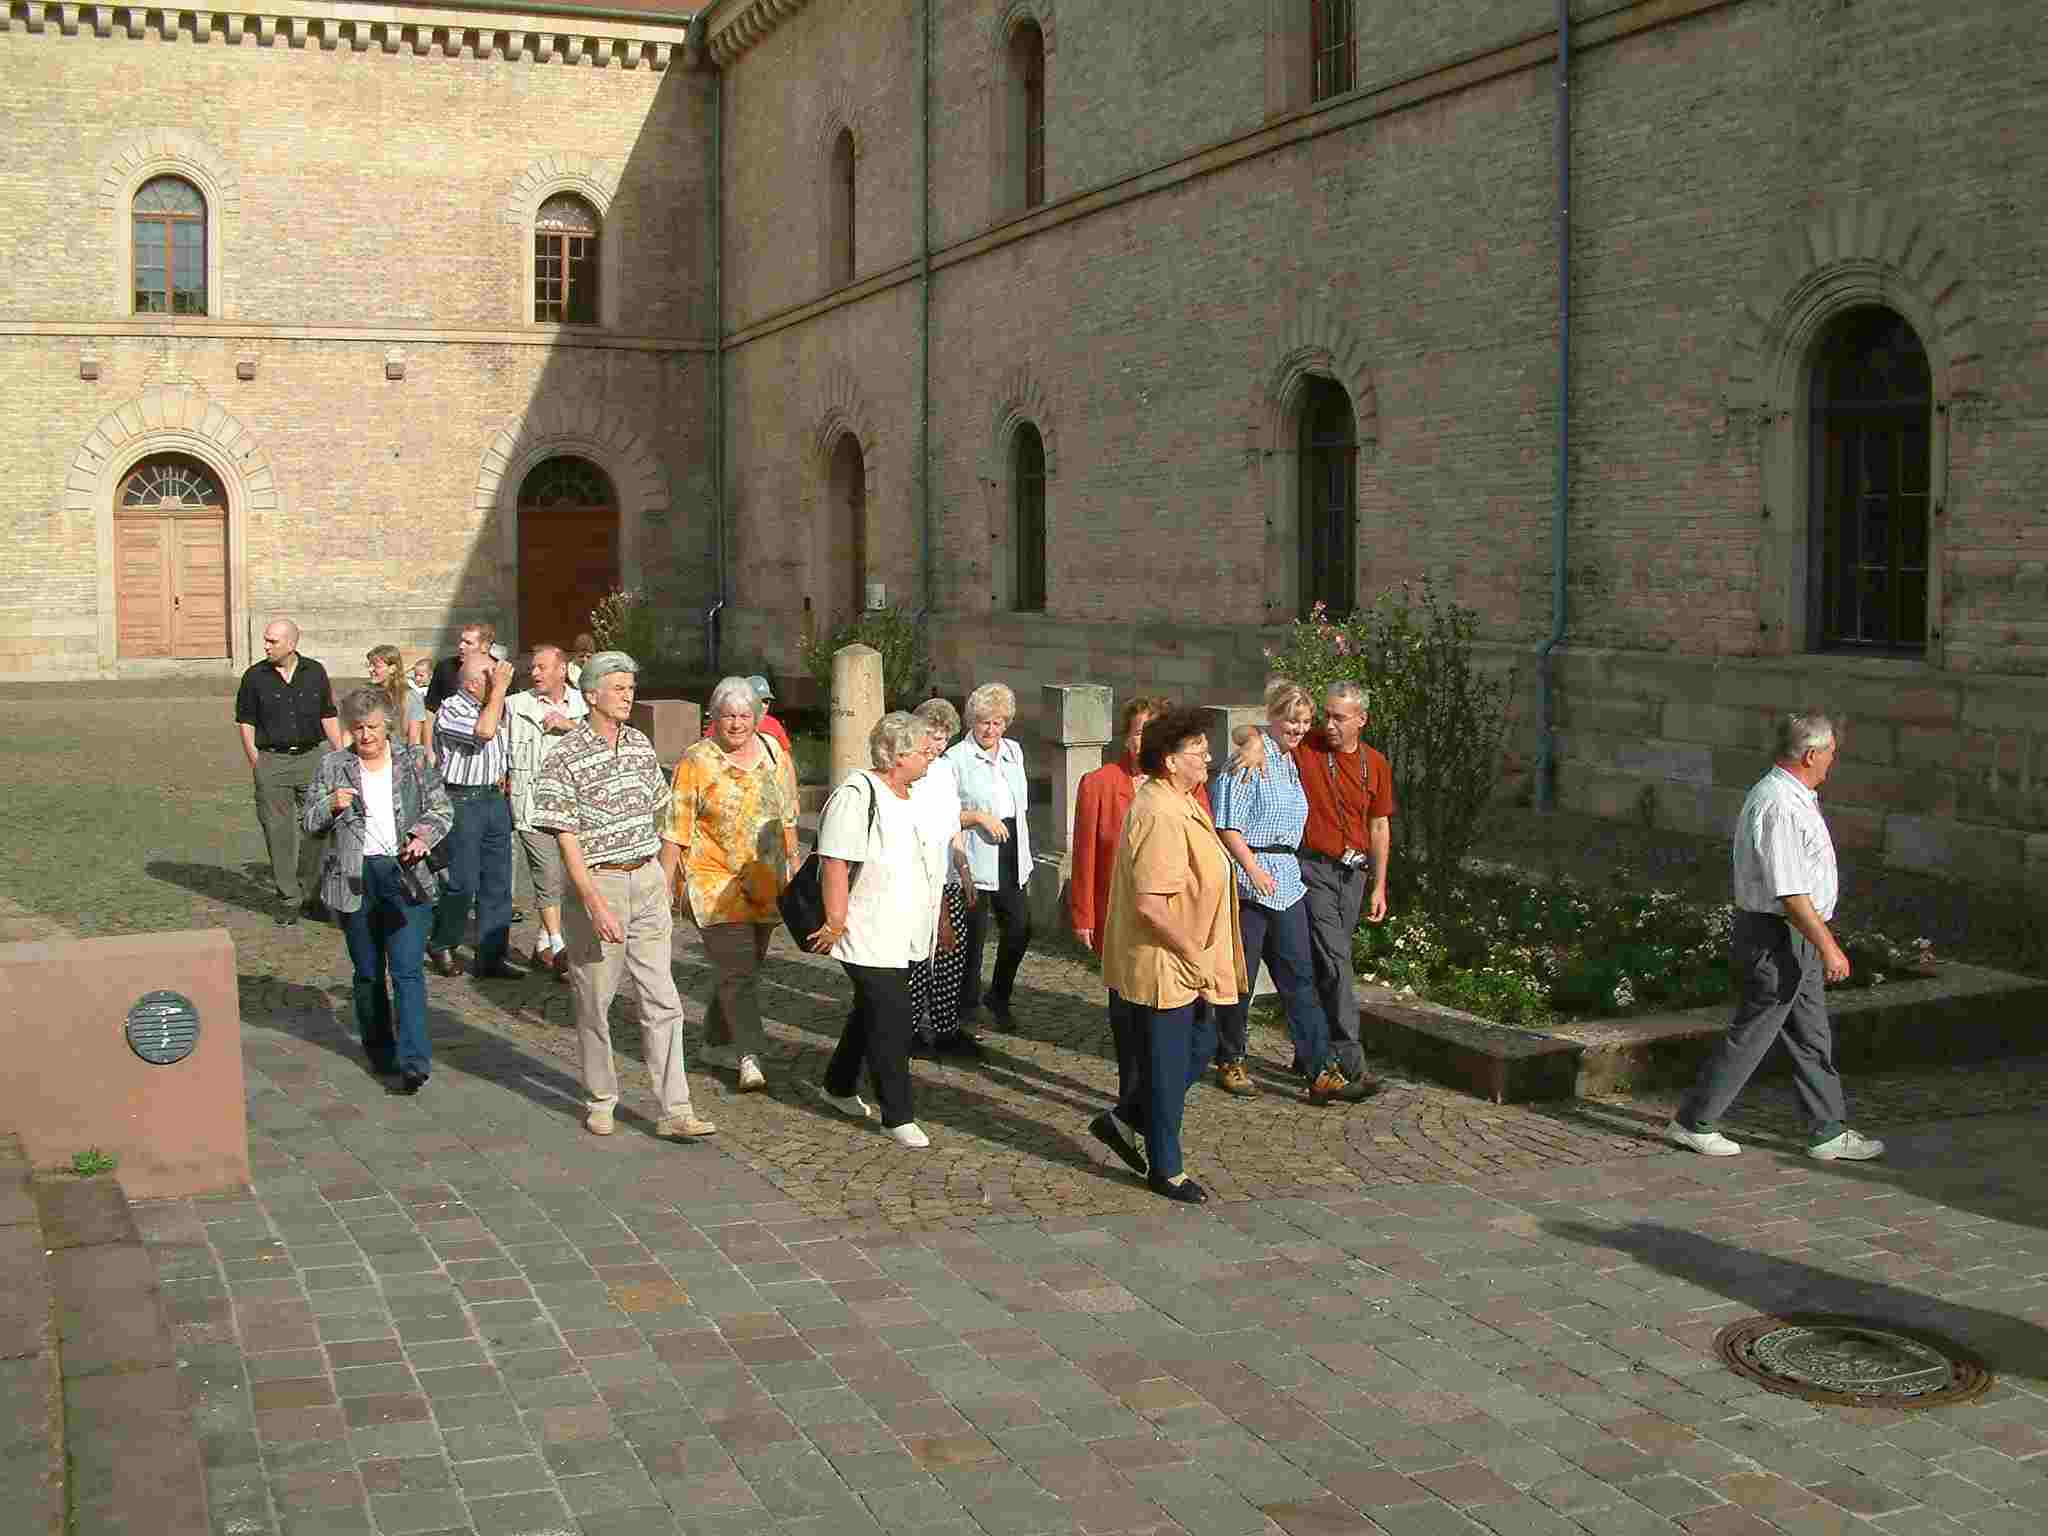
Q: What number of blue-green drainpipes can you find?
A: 3